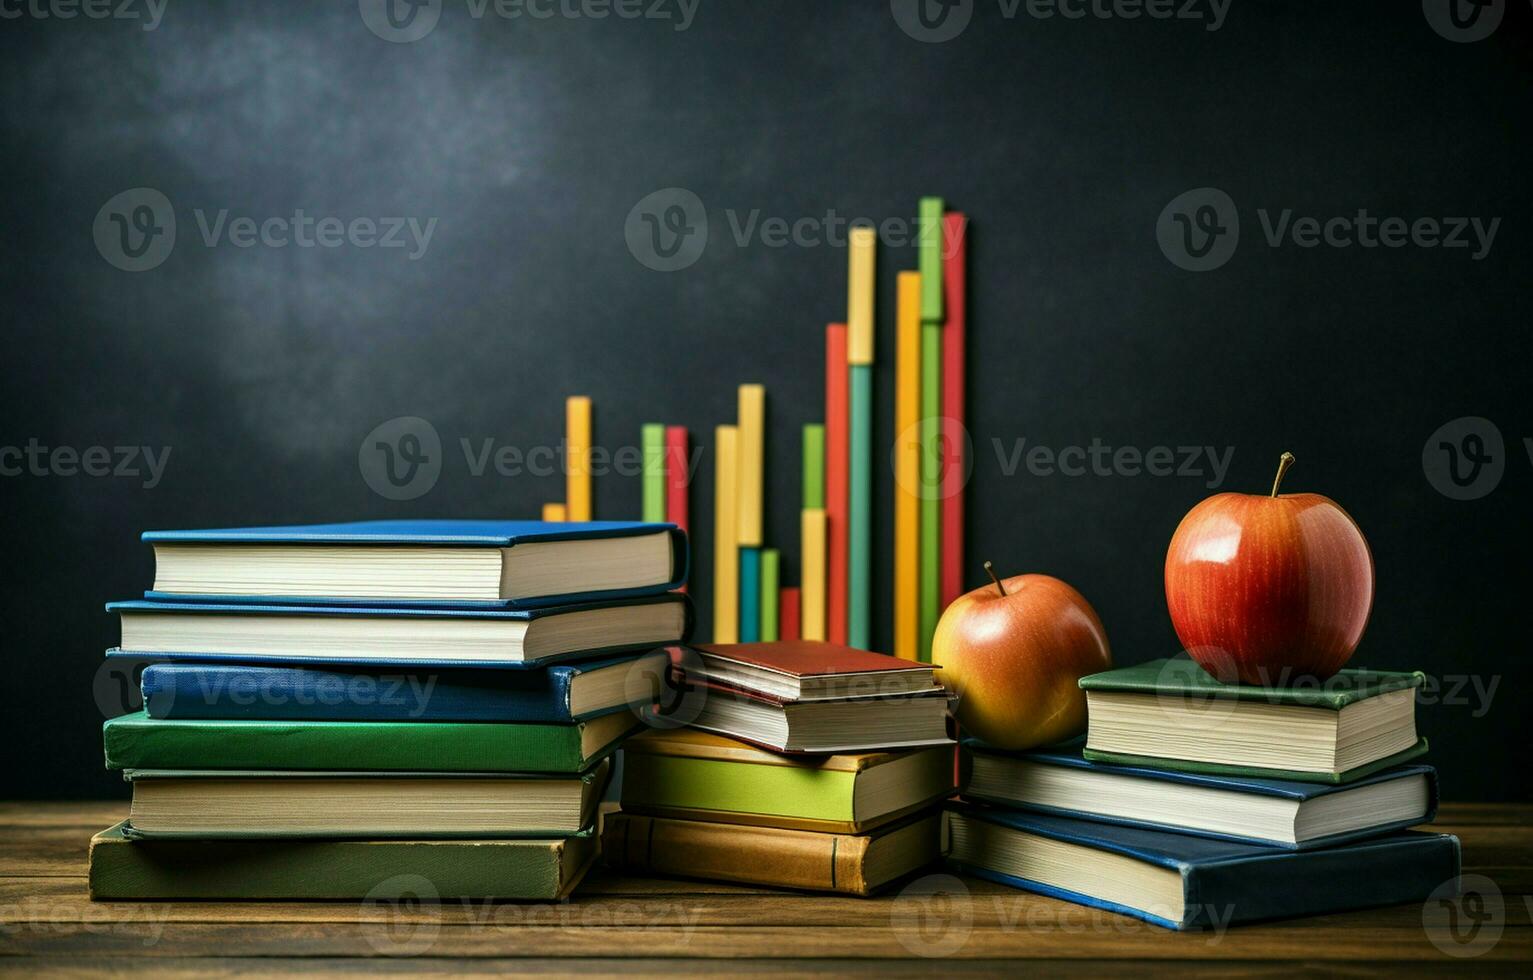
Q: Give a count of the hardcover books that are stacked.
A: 13